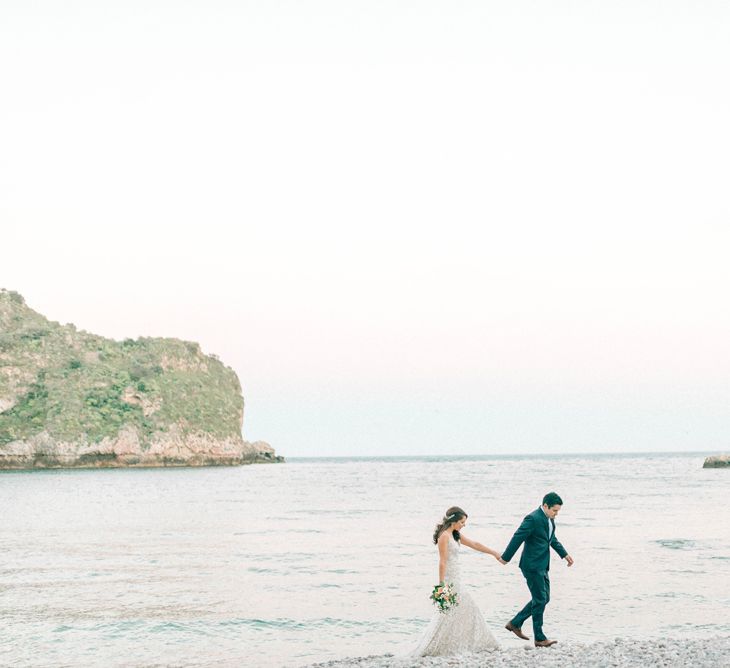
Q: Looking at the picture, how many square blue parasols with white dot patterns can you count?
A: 0